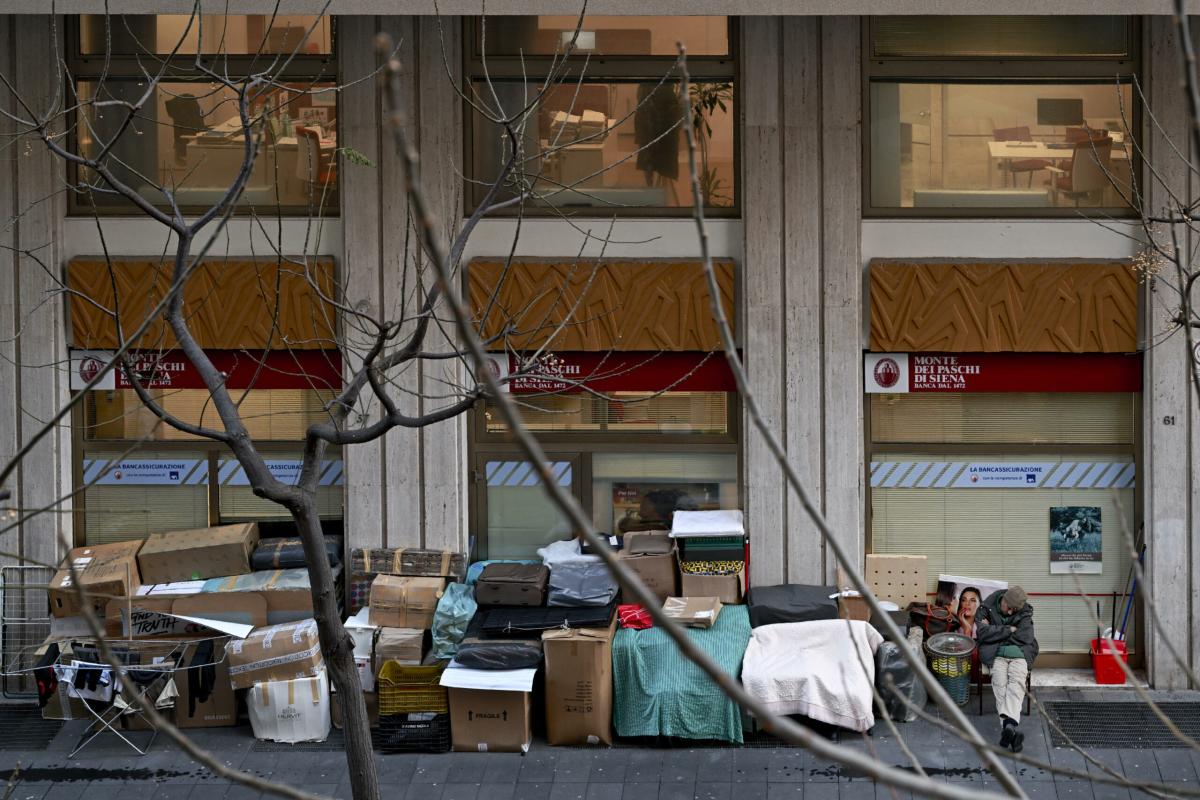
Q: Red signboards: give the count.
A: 3